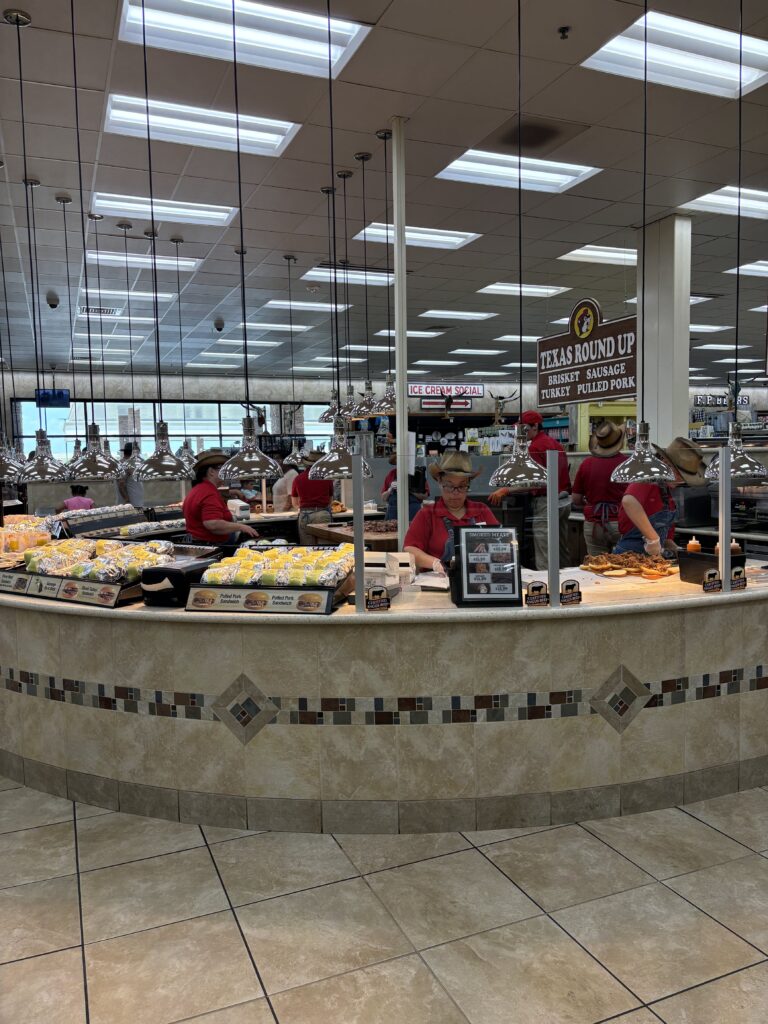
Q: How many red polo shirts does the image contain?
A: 7